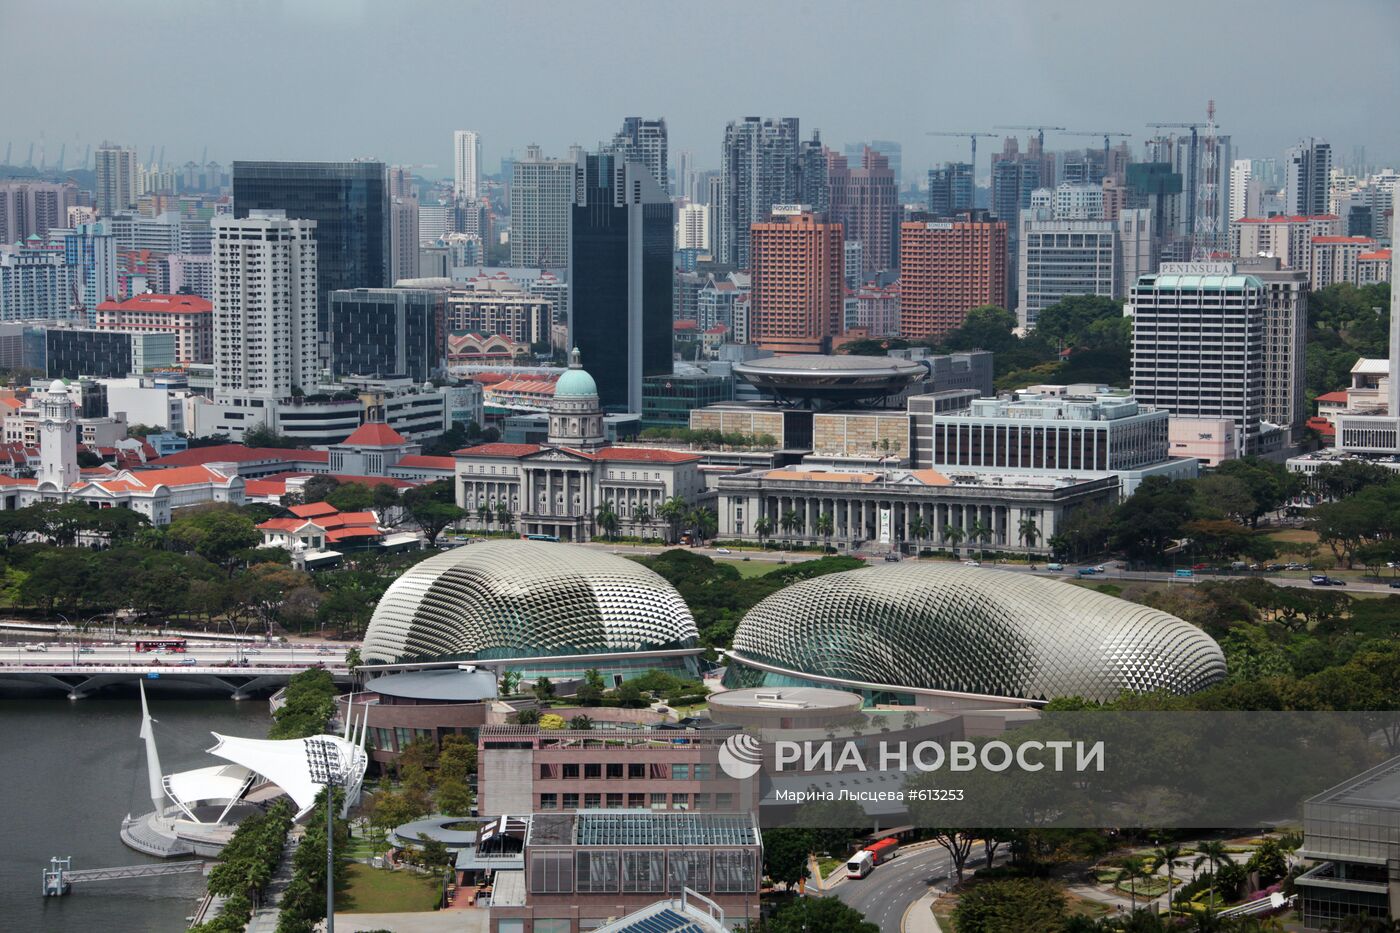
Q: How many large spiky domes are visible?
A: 2